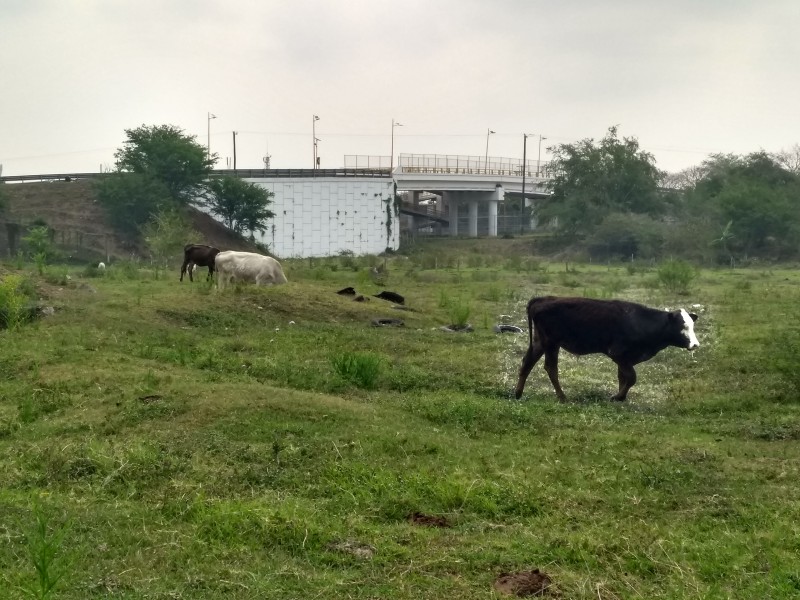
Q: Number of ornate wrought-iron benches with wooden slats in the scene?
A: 0